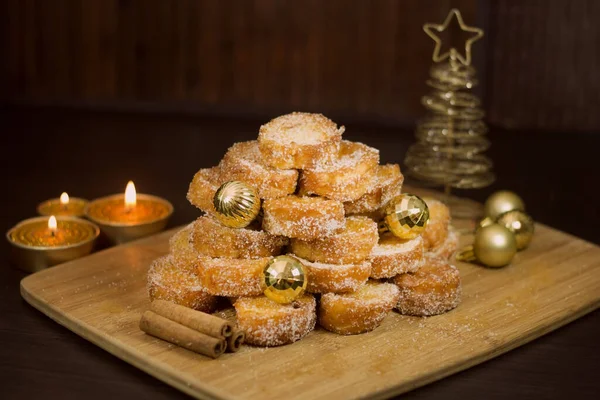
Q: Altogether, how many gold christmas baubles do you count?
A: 6